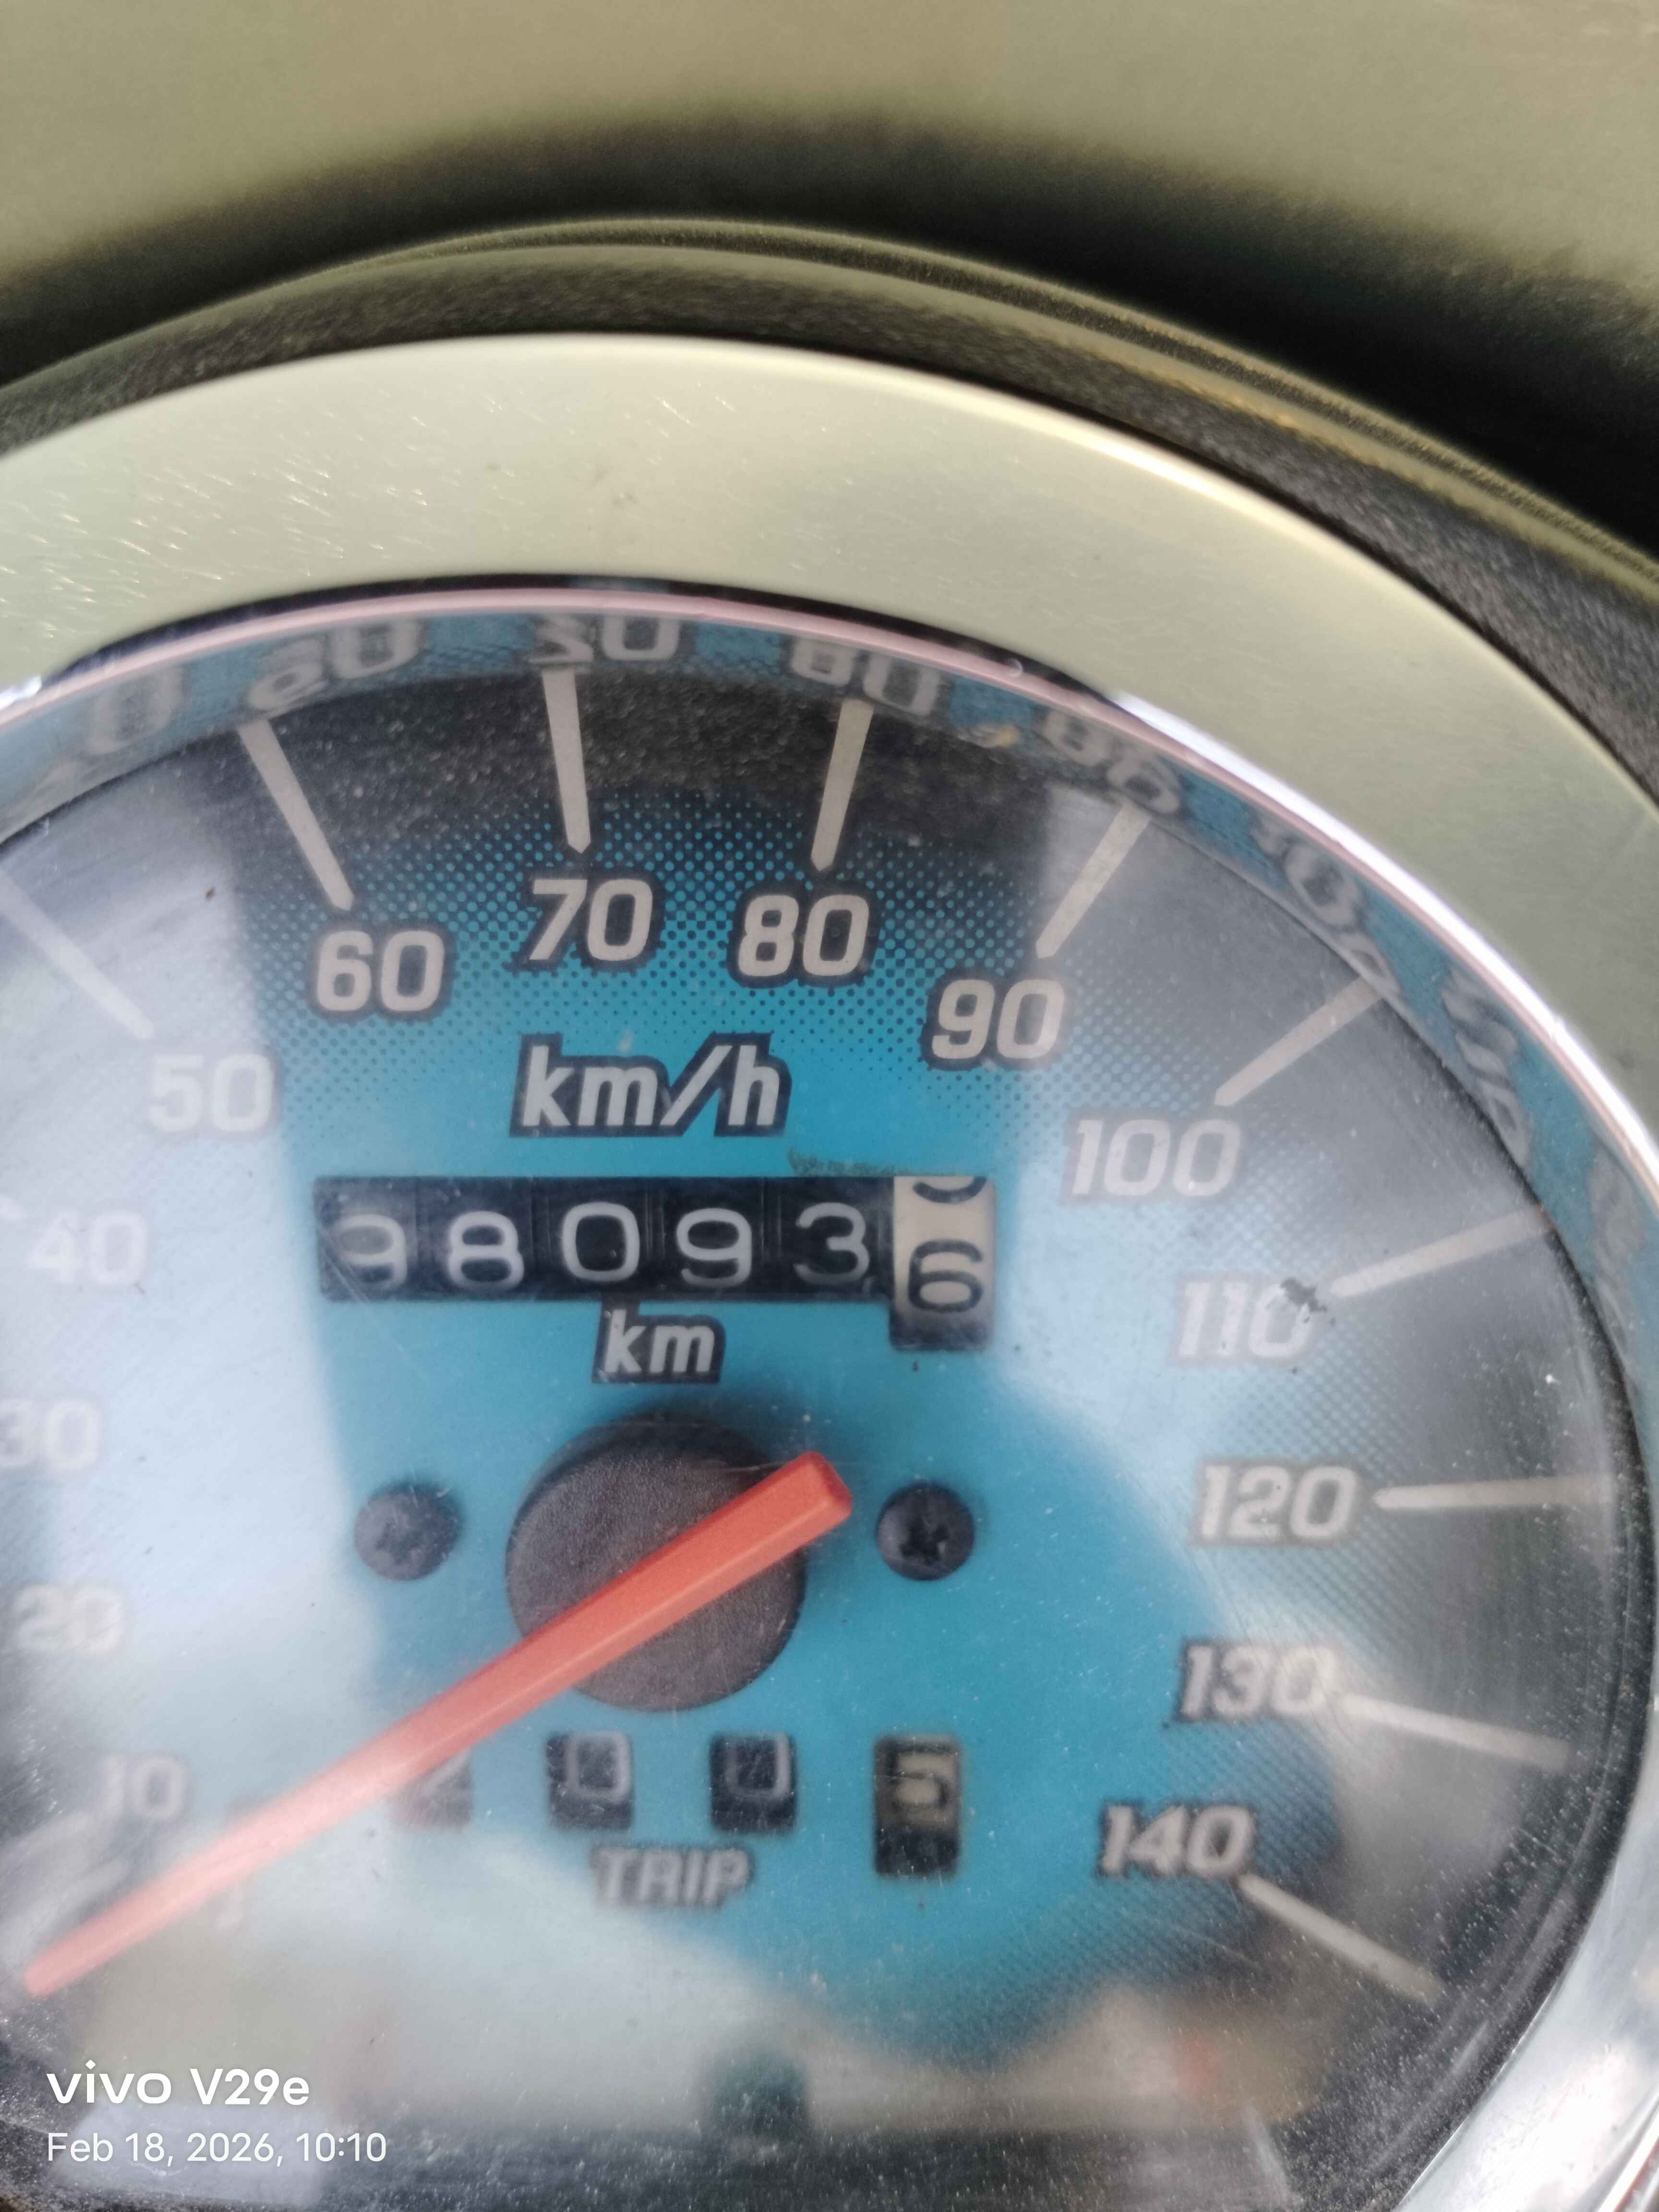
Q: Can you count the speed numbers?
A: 14